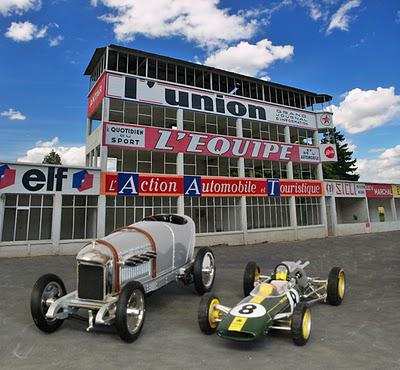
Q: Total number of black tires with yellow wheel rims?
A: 4